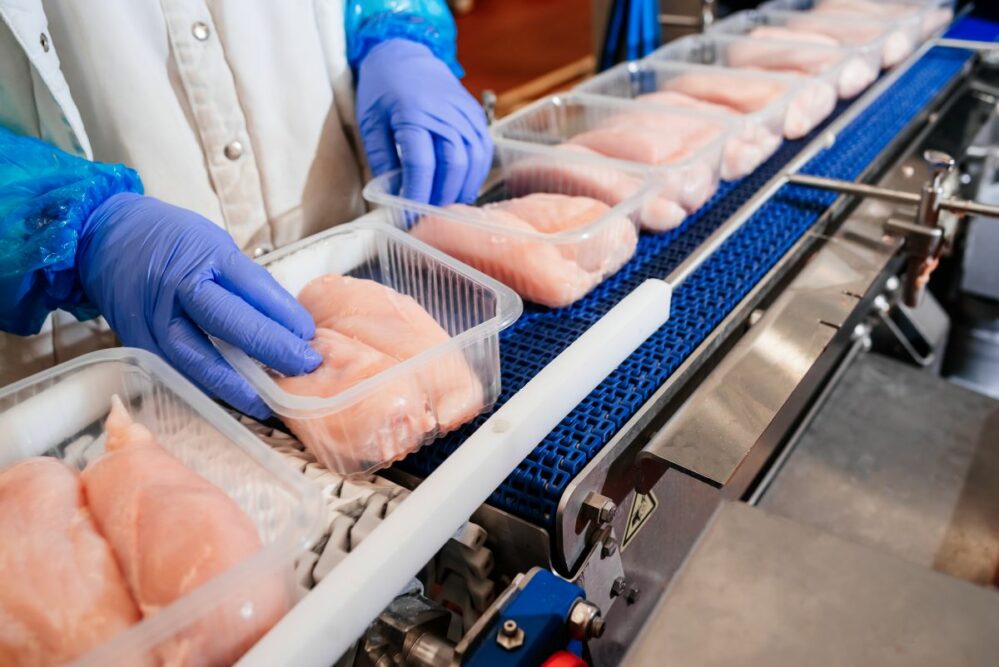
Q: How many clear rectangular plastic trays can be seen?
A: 8